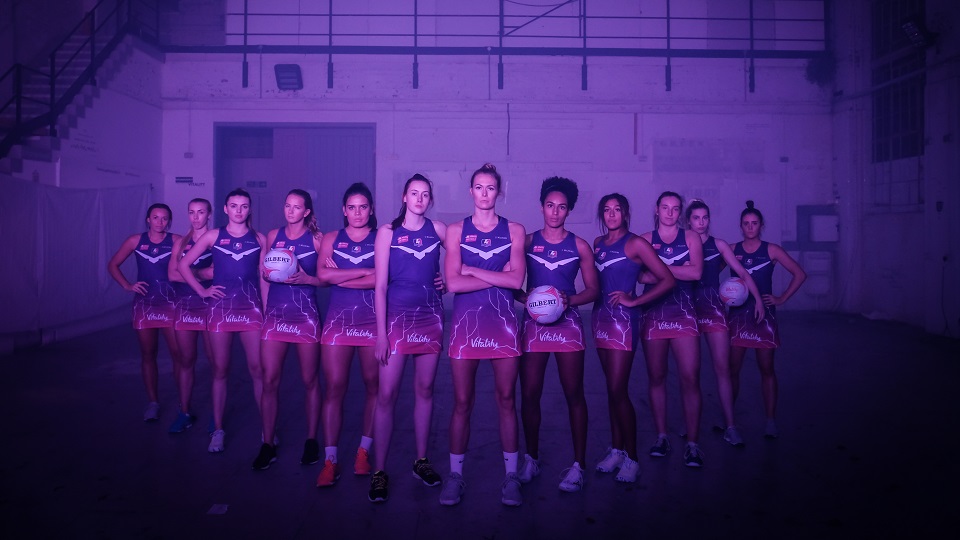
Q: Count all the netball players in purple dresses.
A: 12